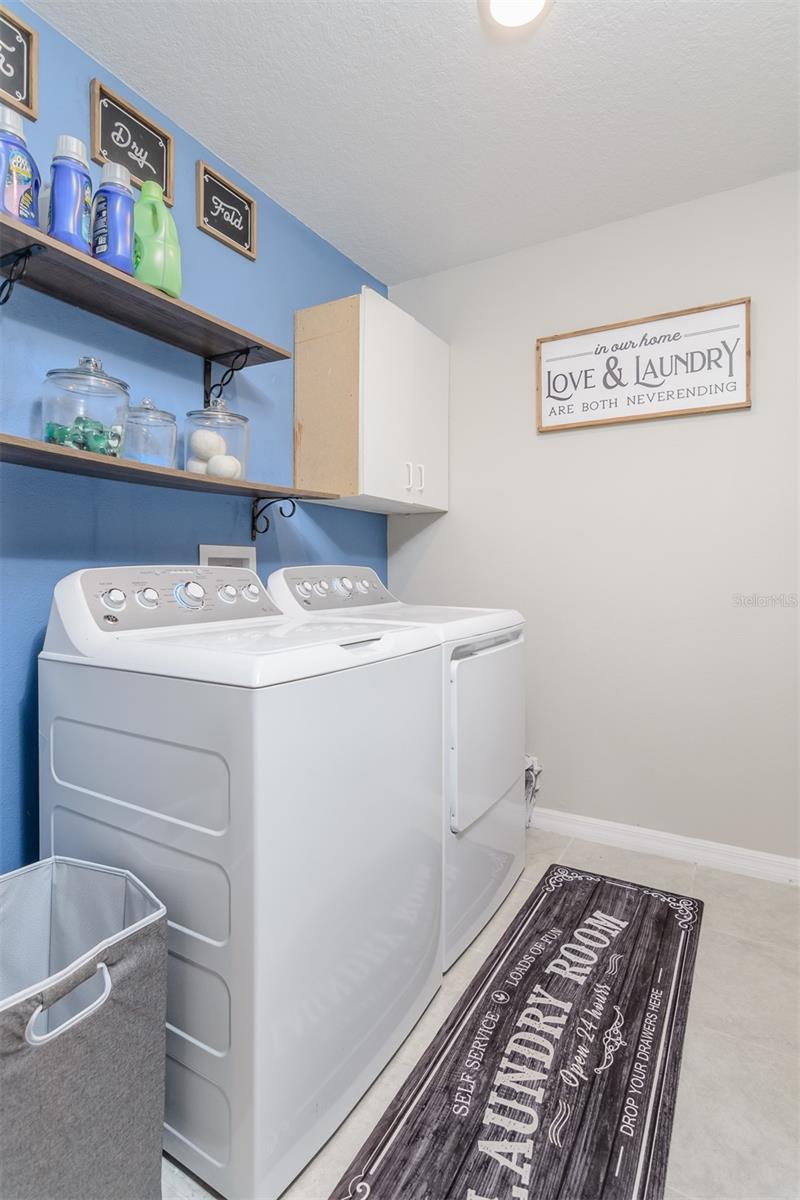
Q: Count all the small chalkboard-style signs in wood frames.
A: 3